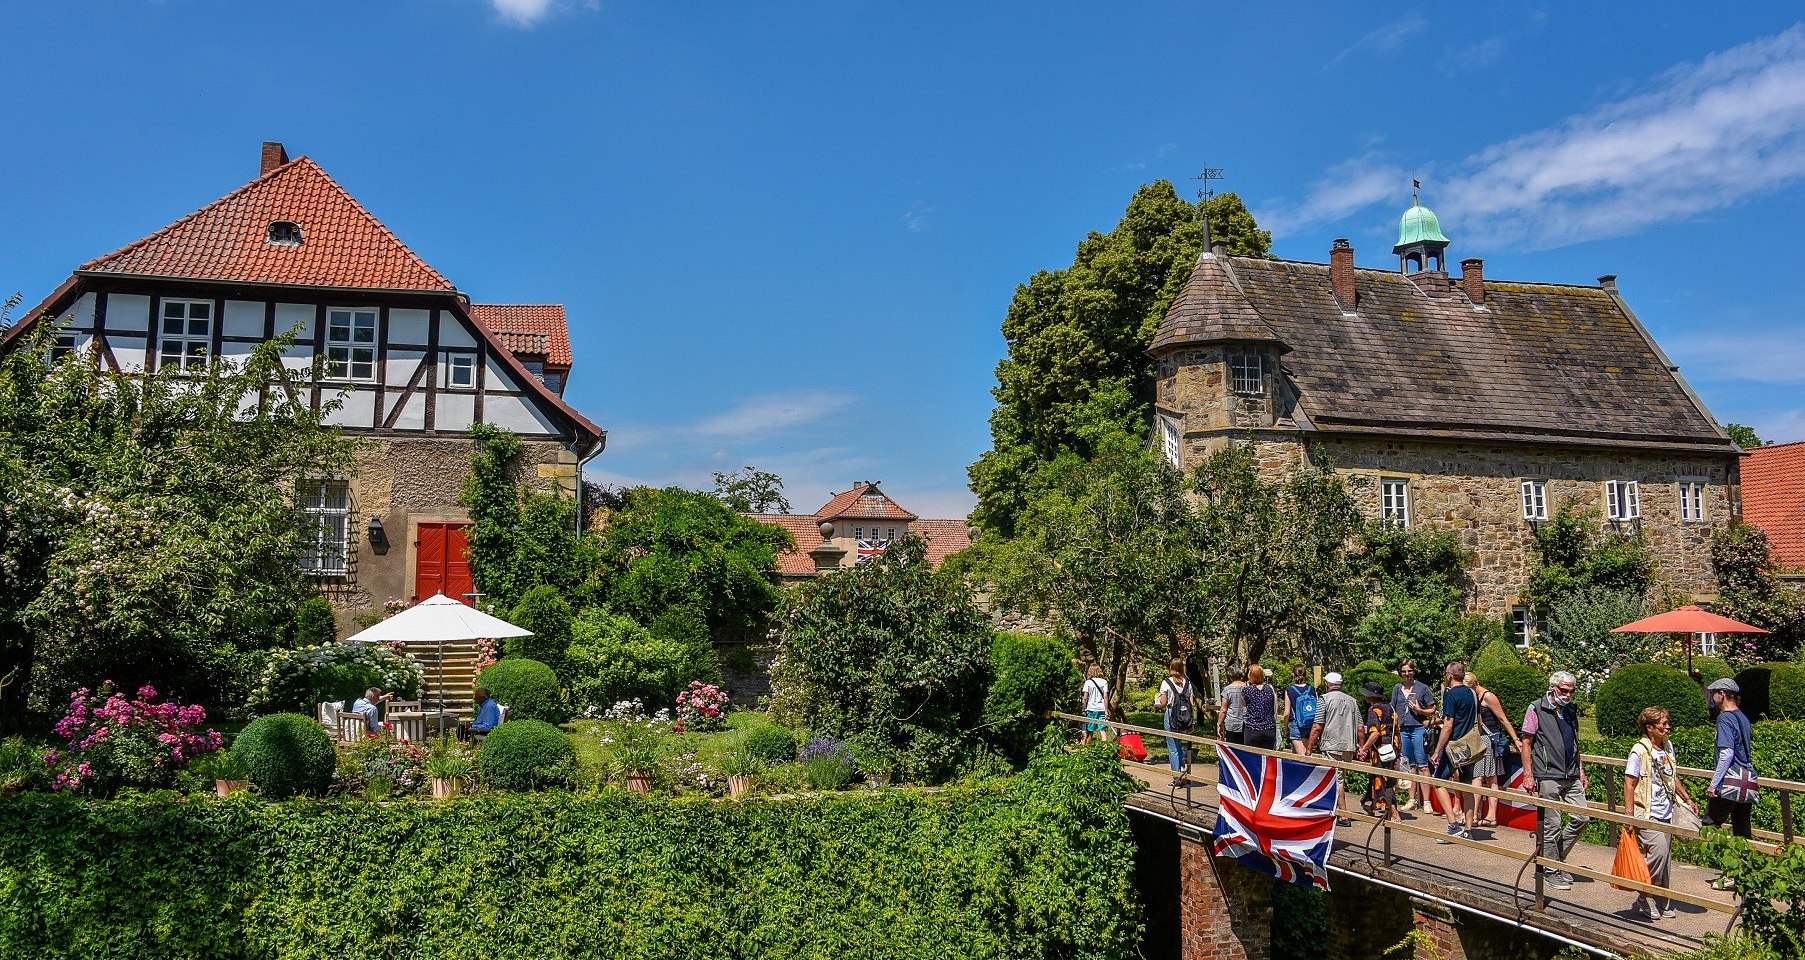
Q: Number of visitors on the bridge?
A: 13